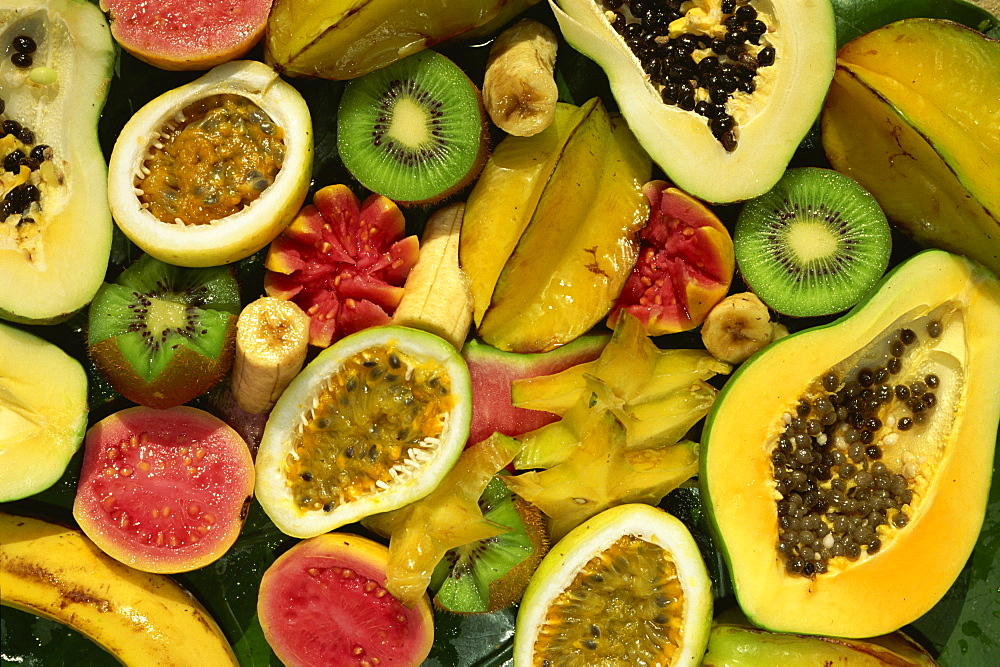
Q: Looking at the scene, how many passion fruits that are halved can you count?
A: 3